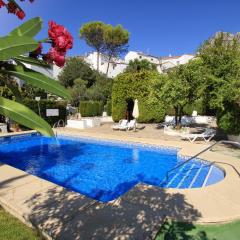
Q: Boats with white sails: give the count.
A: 0